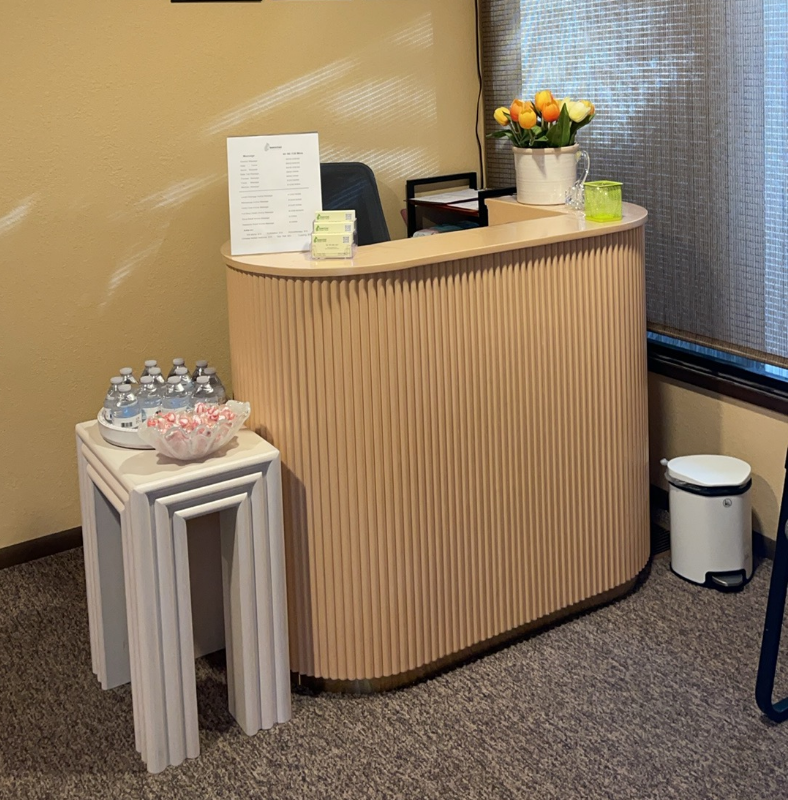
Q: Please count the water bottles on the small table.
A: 12